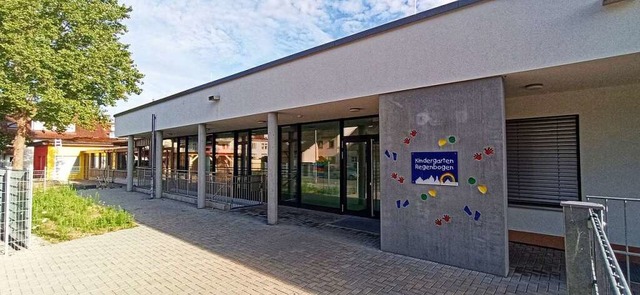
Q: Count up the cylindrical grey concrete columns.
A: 4